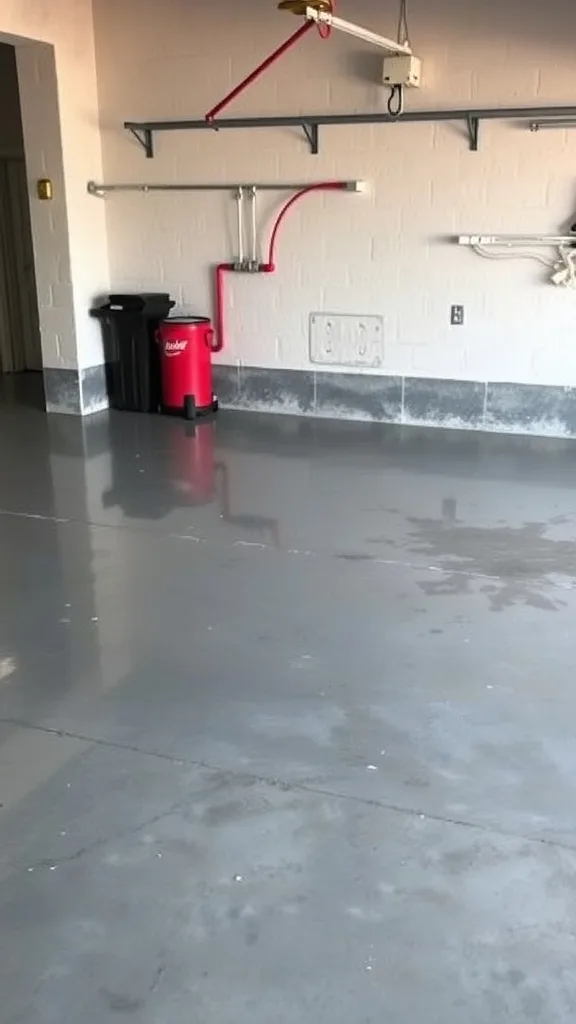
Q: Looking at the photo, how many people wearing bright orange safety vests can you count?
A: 0